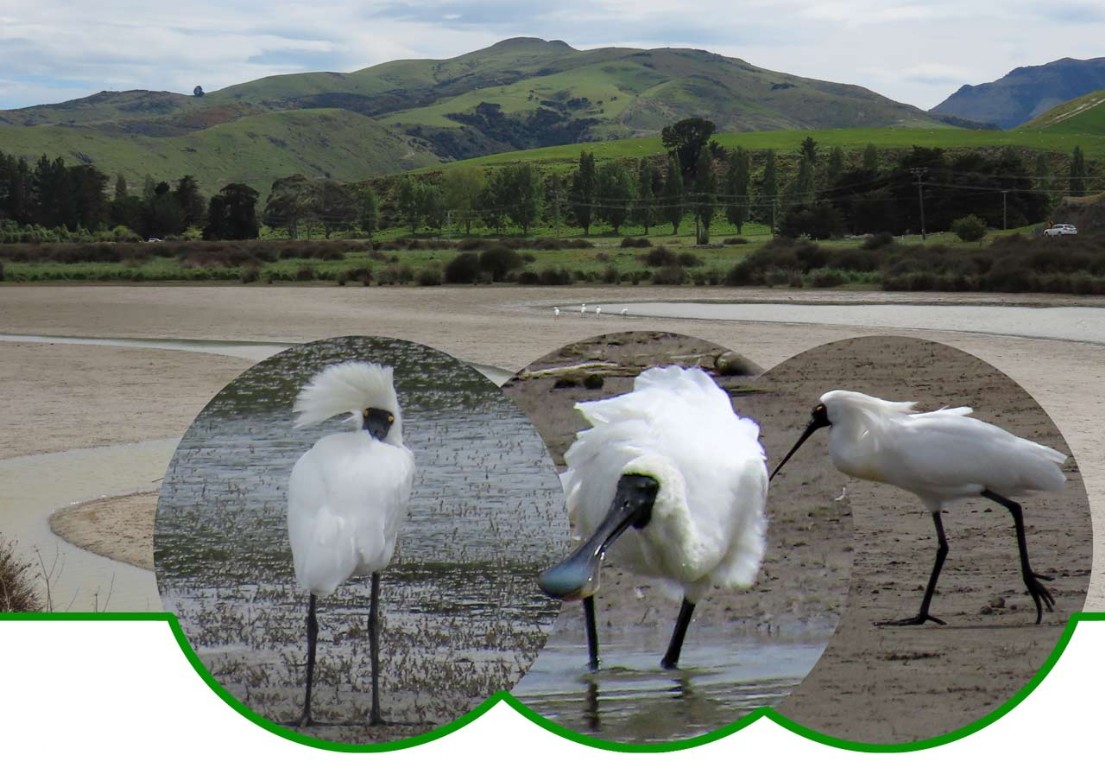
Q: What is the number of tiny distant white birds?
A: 4